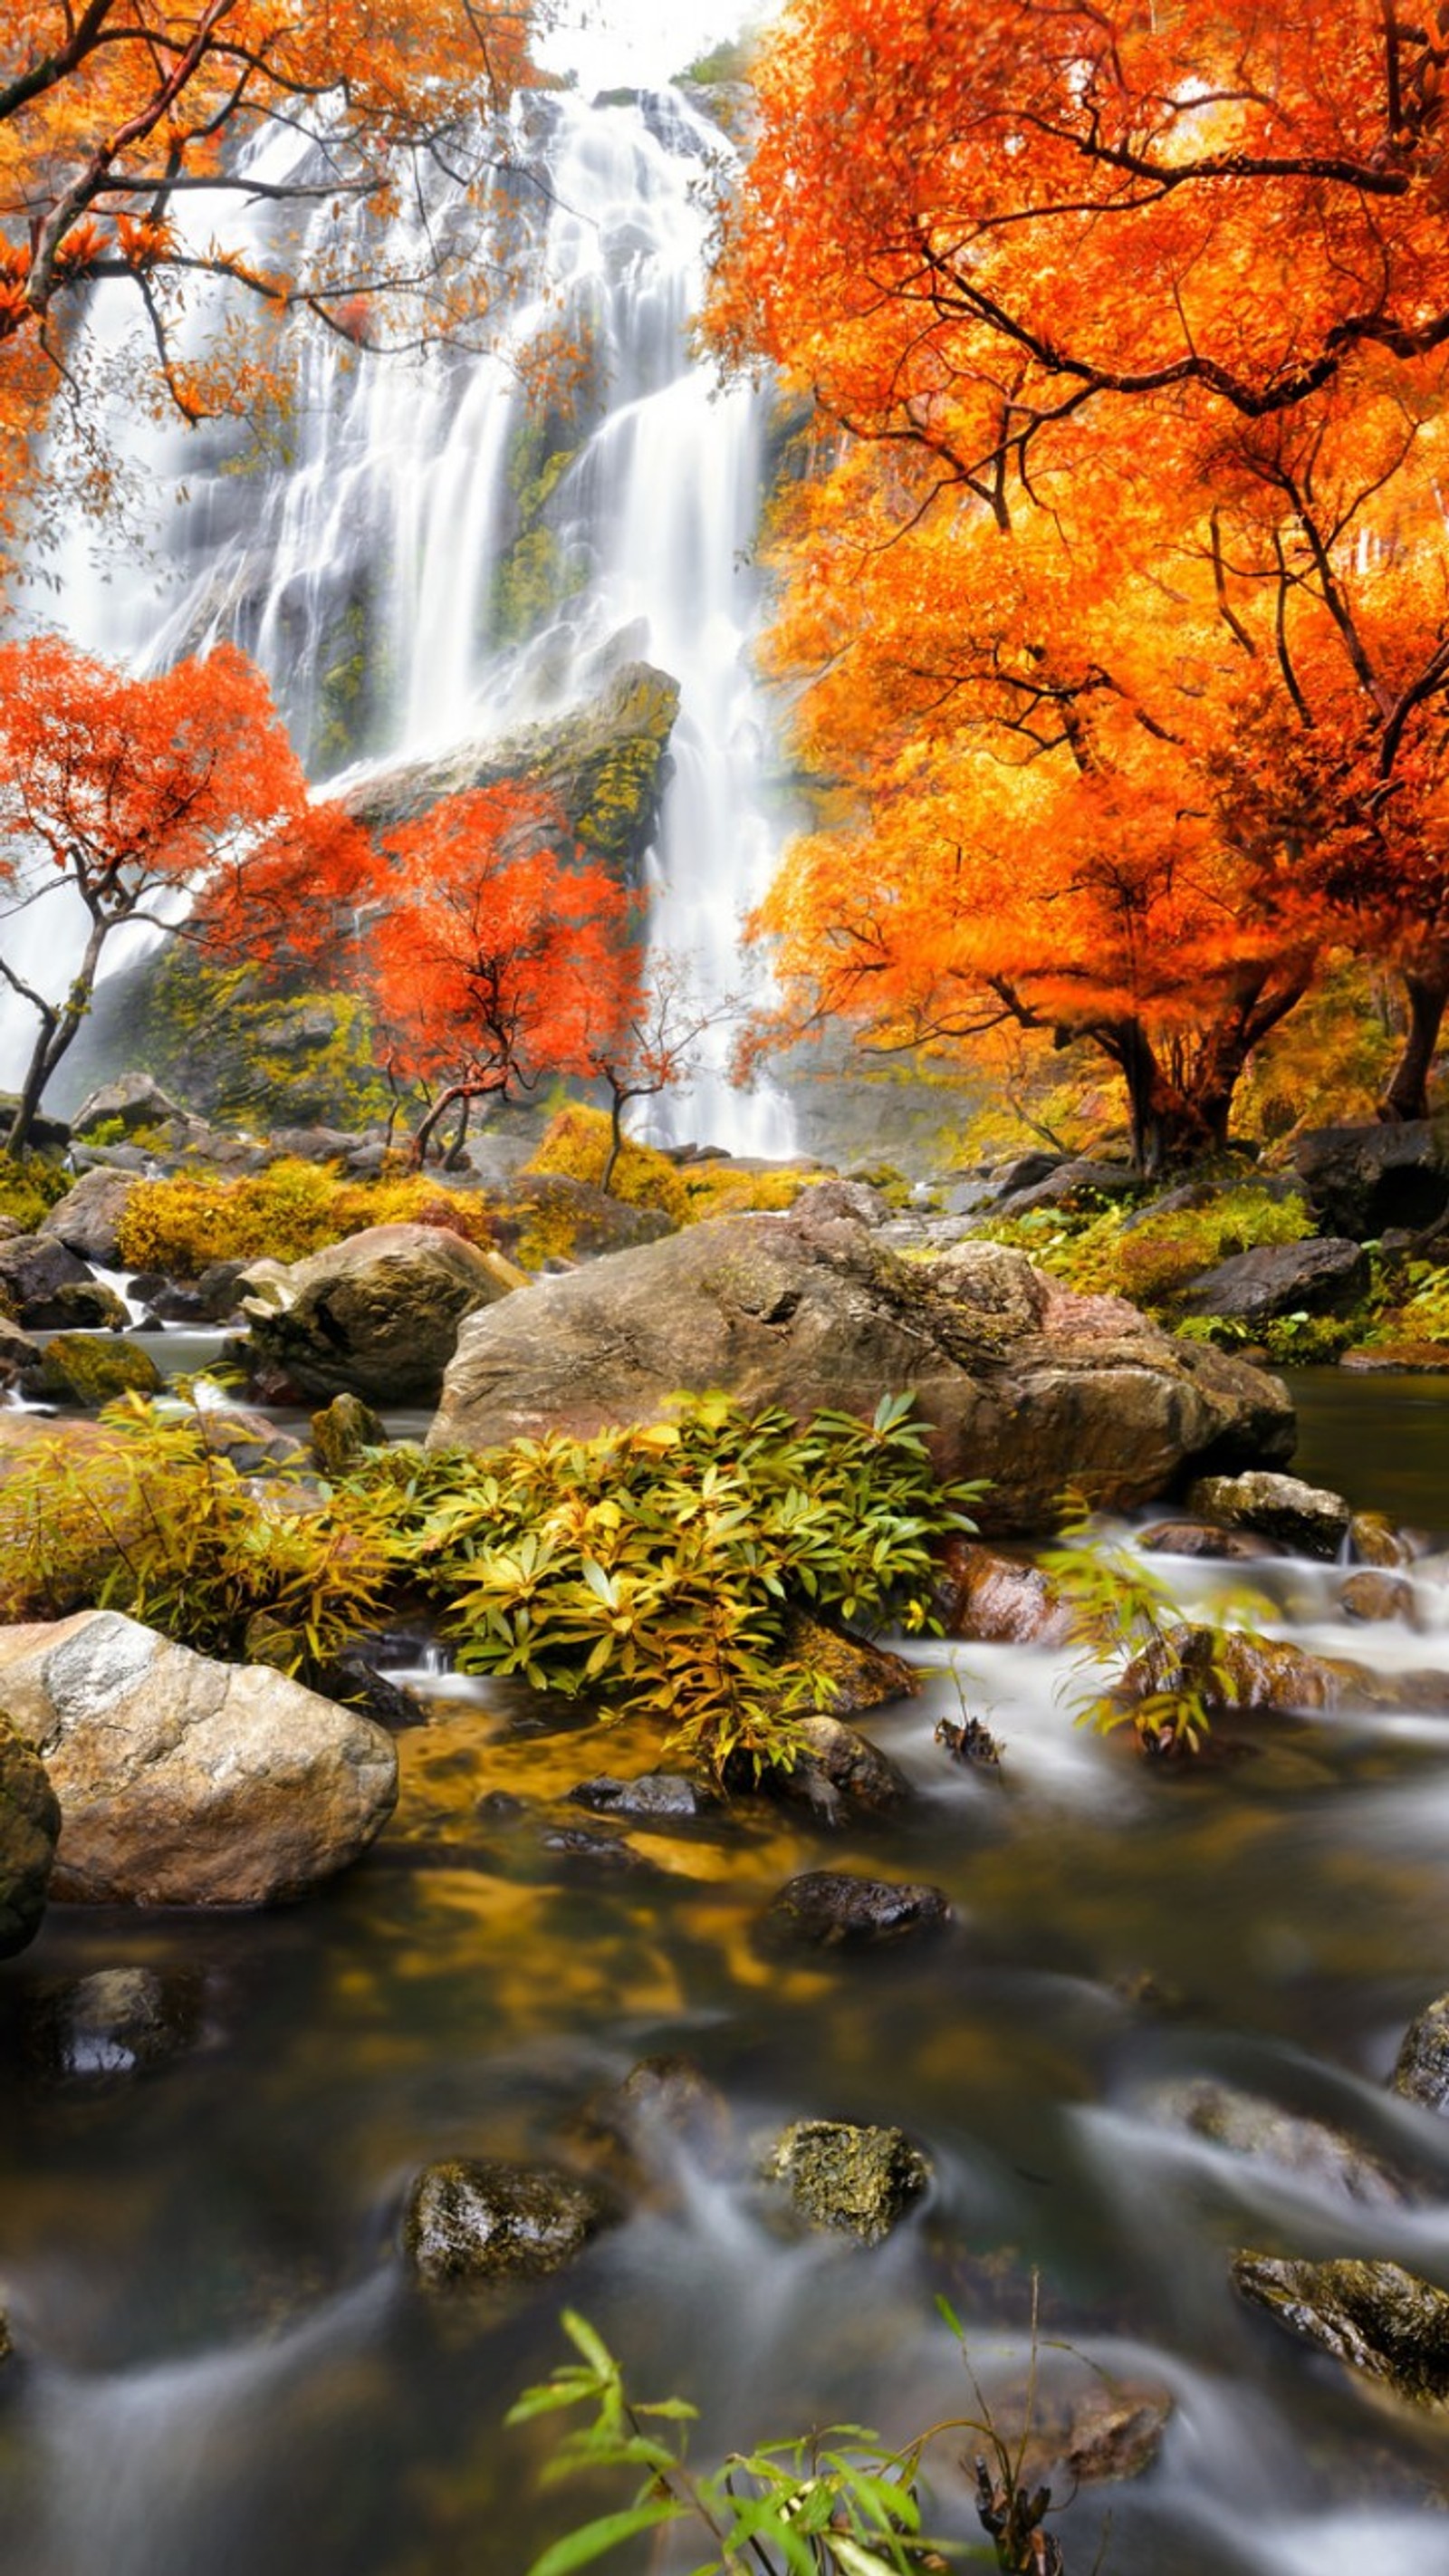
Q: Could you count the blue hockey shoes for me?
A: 0